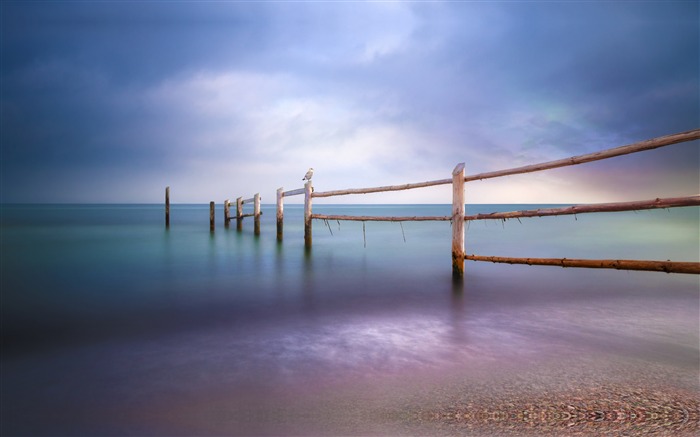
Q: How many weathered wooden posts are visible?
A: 8